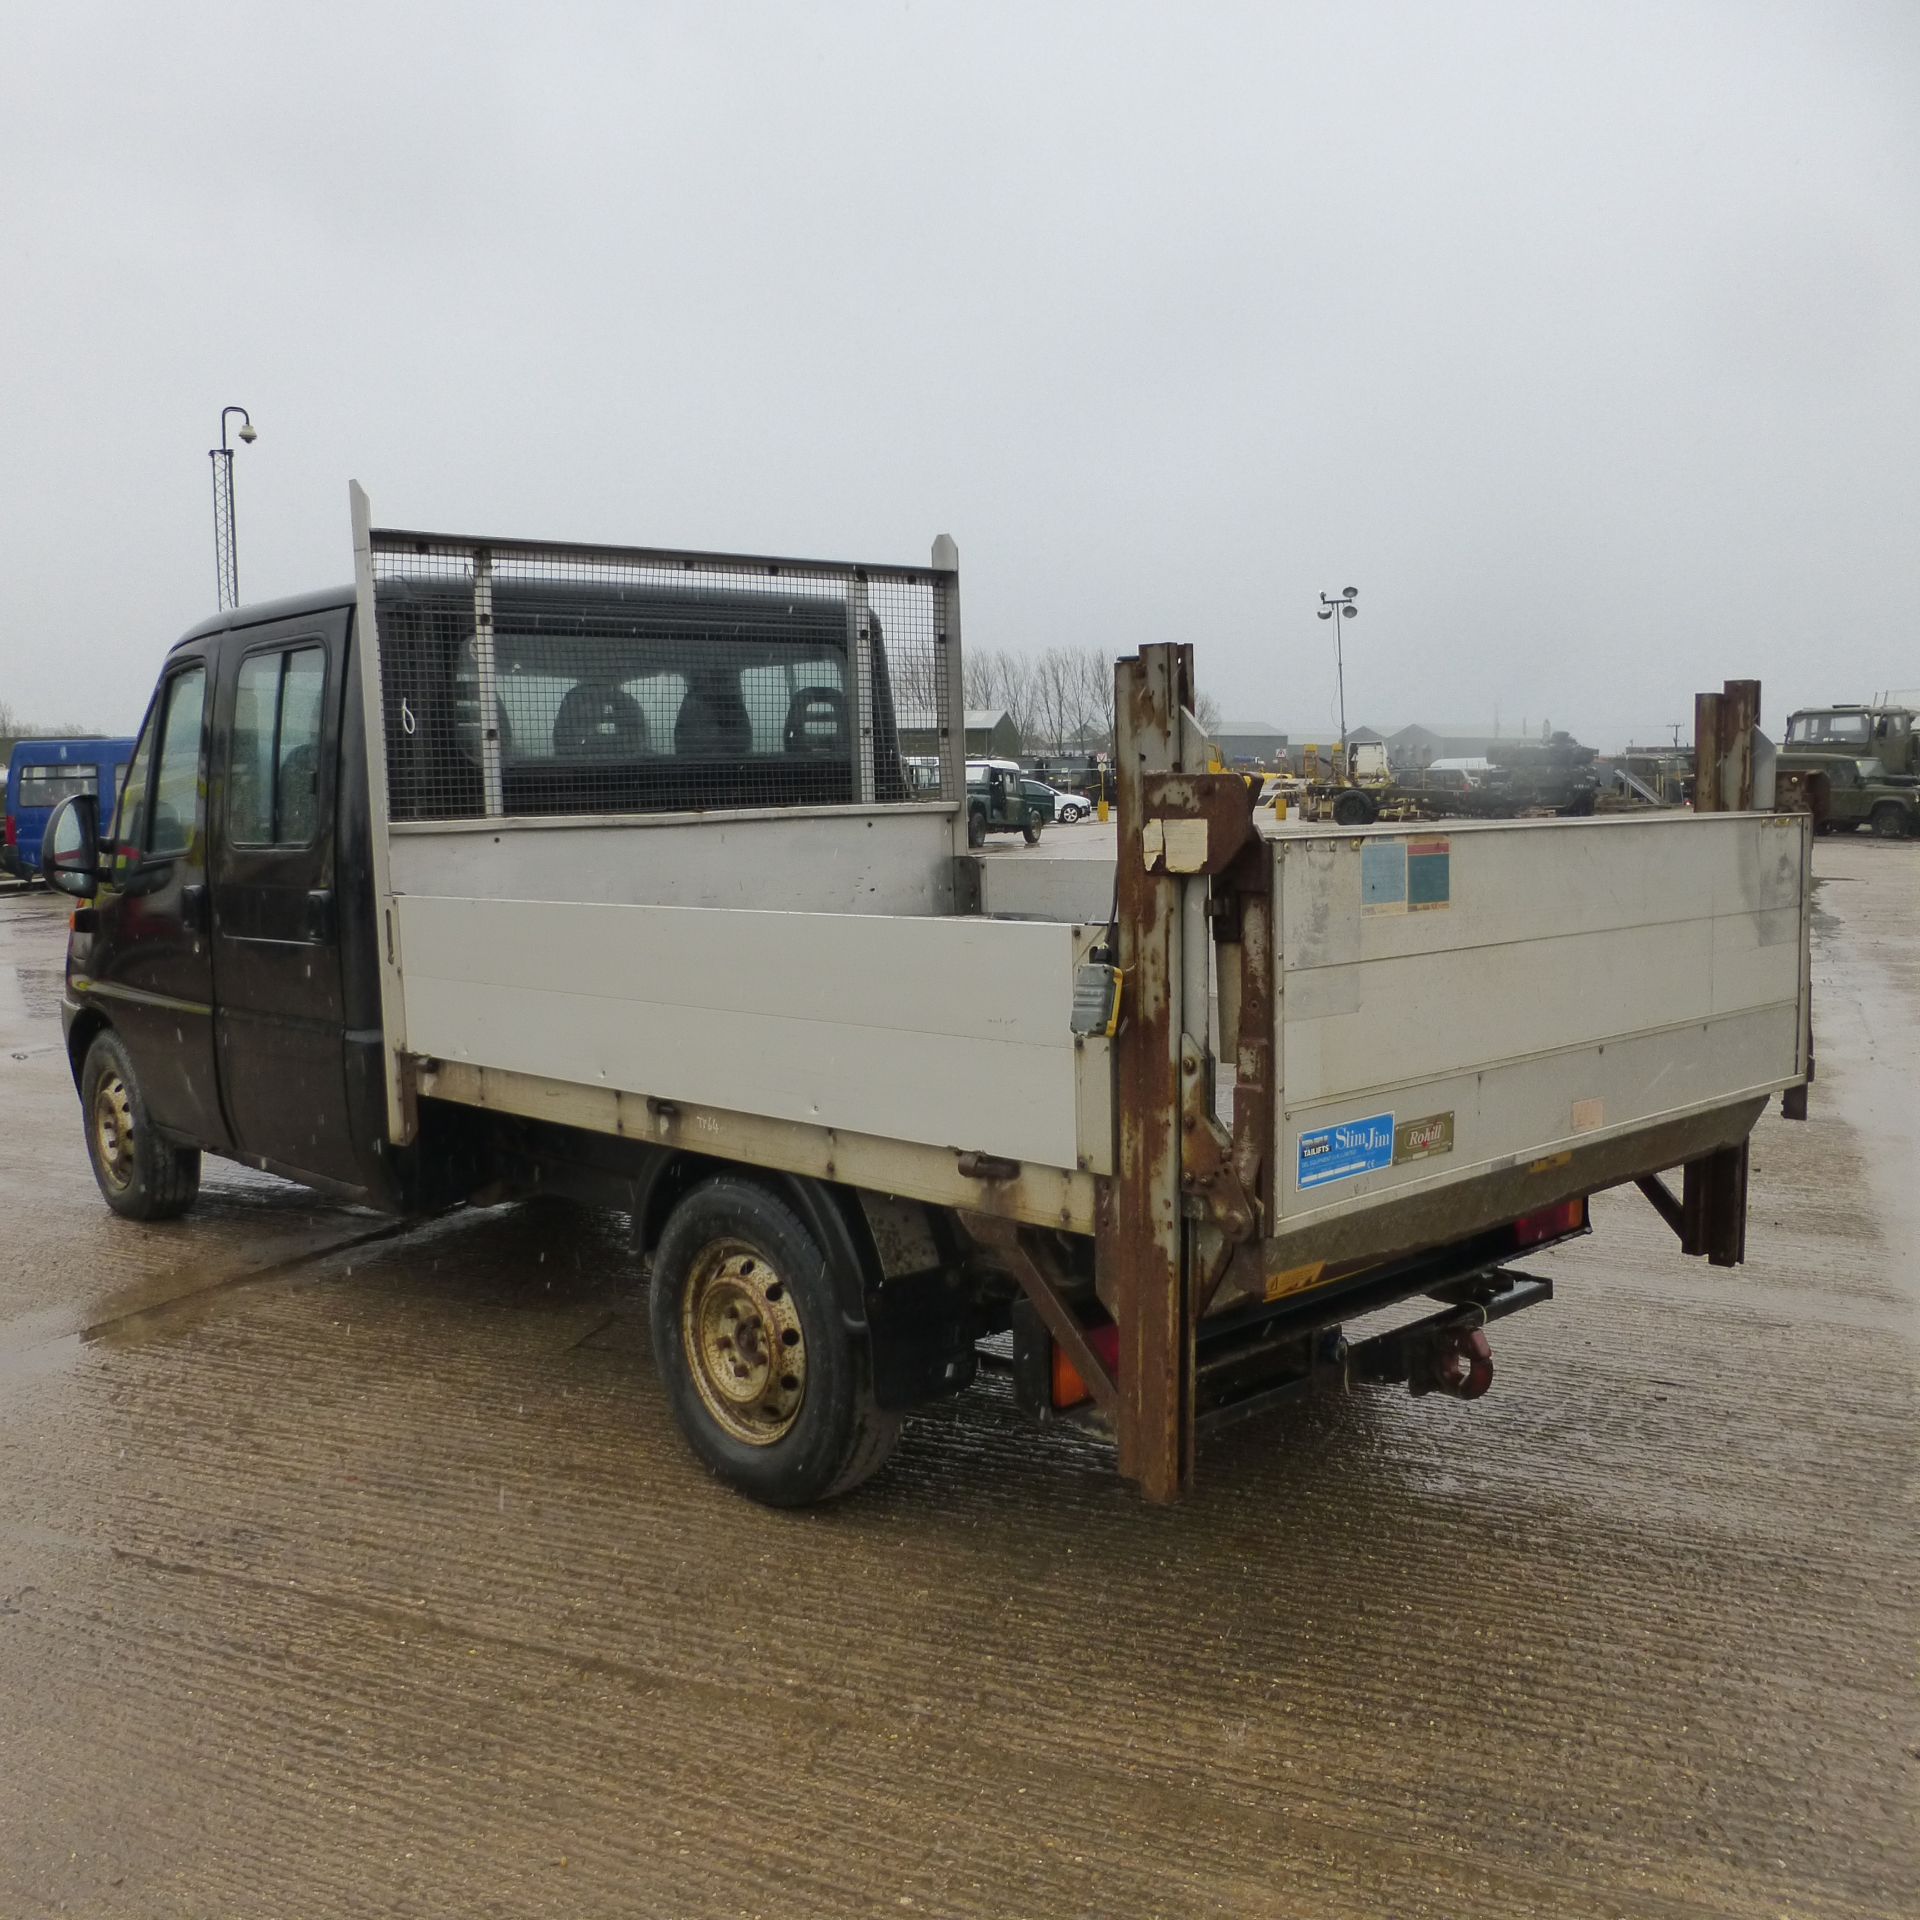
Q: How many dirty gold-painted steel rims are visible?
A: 2